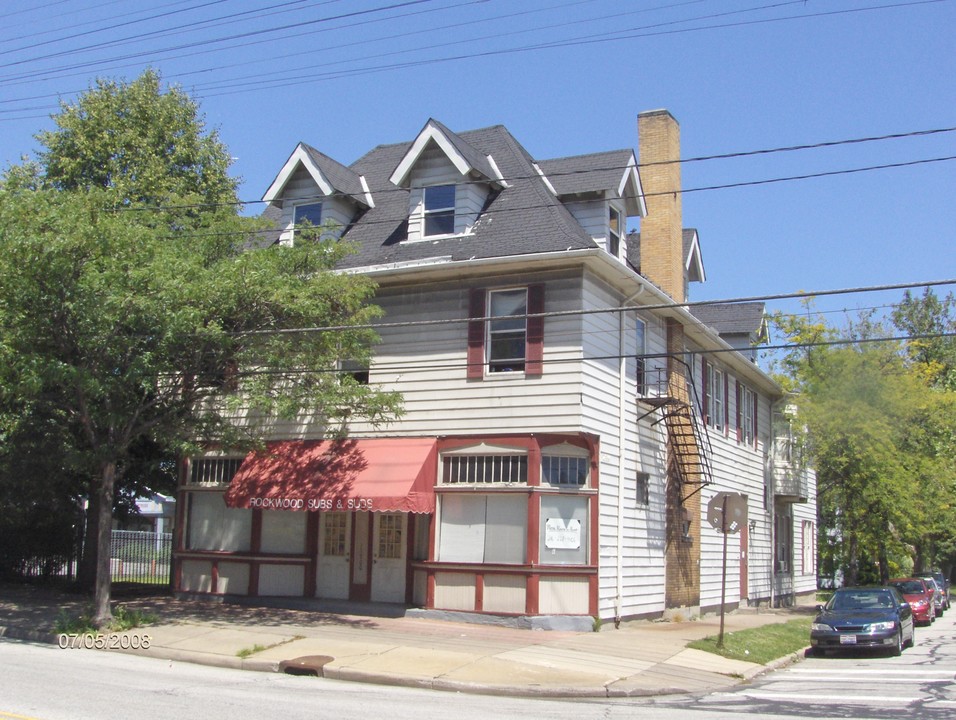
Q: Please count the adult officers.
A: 0